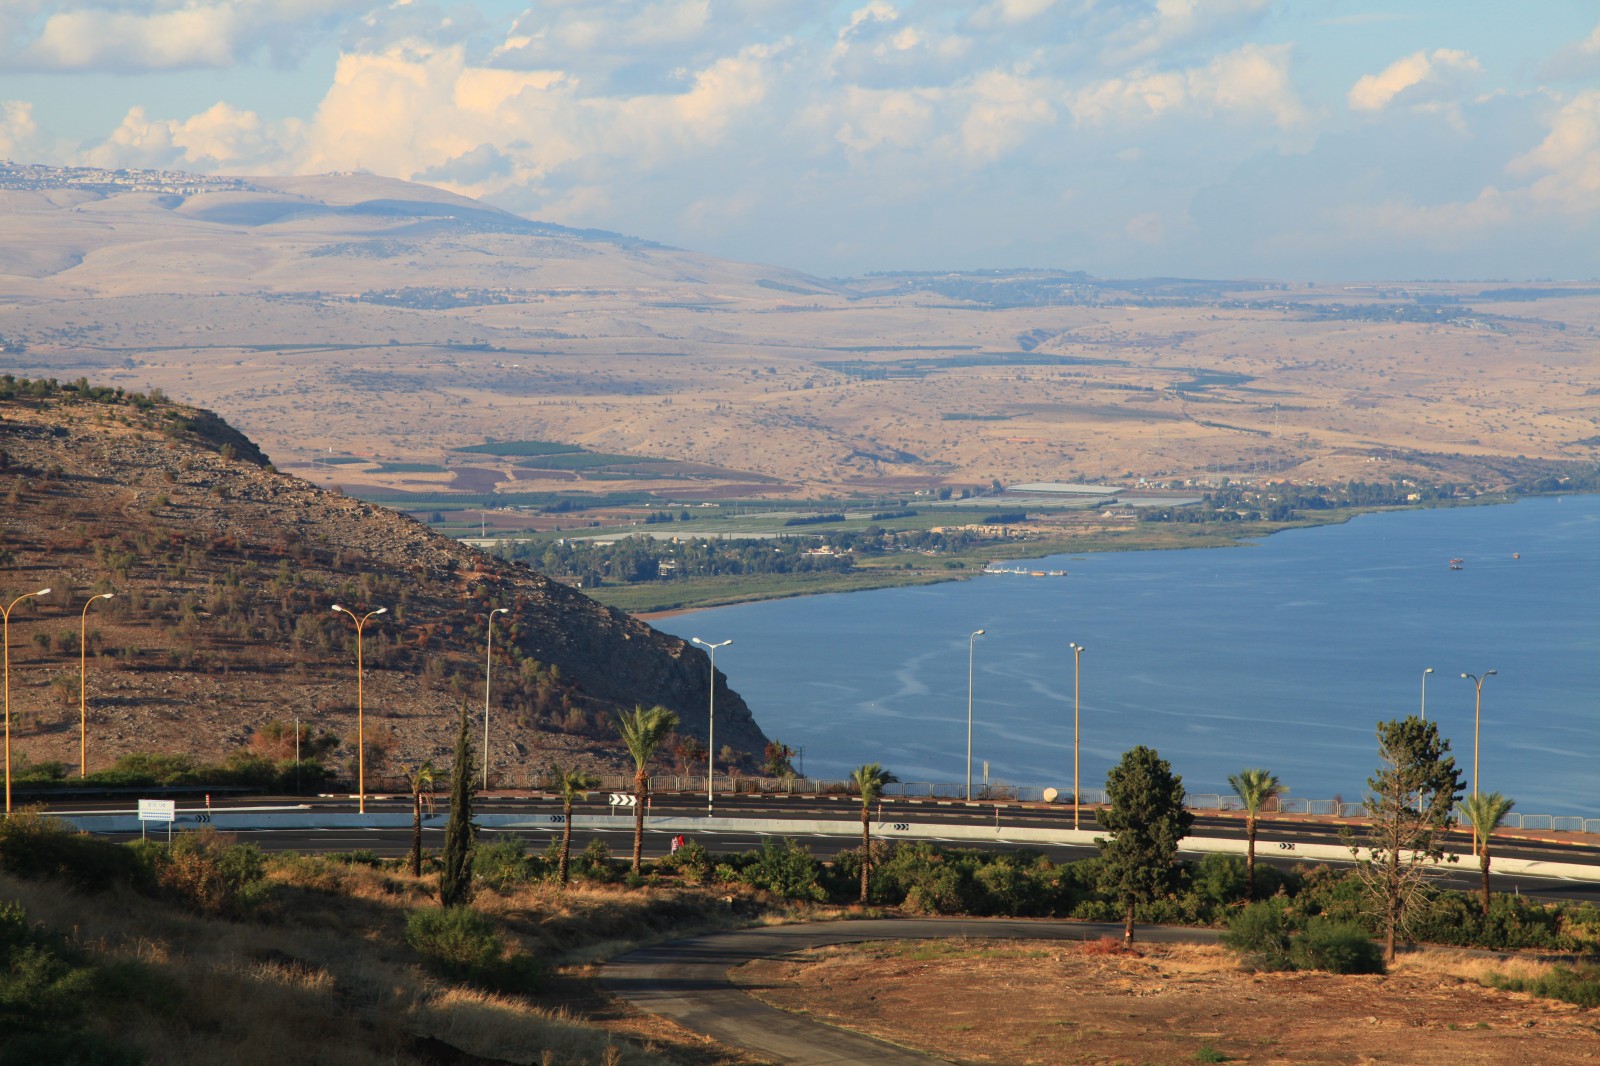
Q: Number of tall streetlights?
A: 9